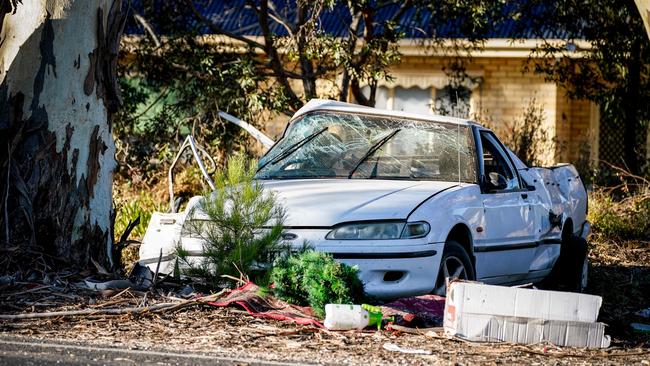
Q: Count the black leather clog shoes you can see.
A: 0